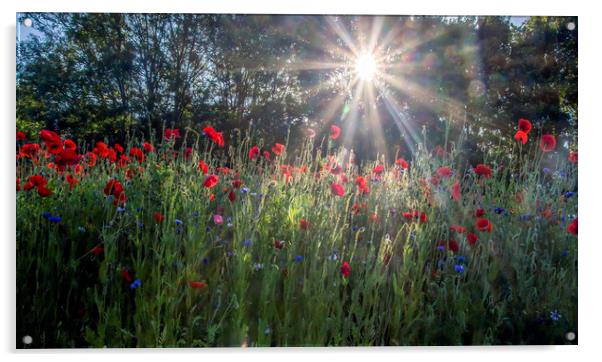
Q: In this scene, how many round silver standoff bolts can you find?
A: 4